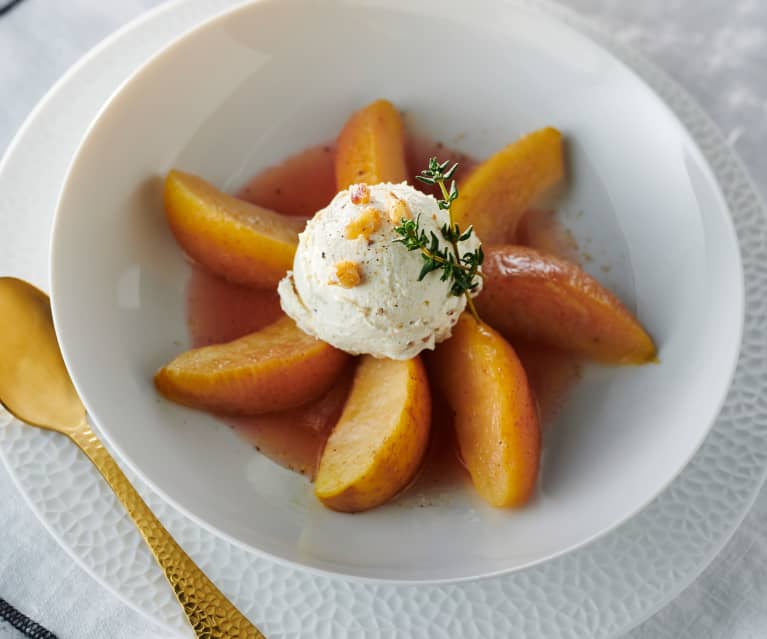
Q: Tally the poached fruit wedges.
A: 7